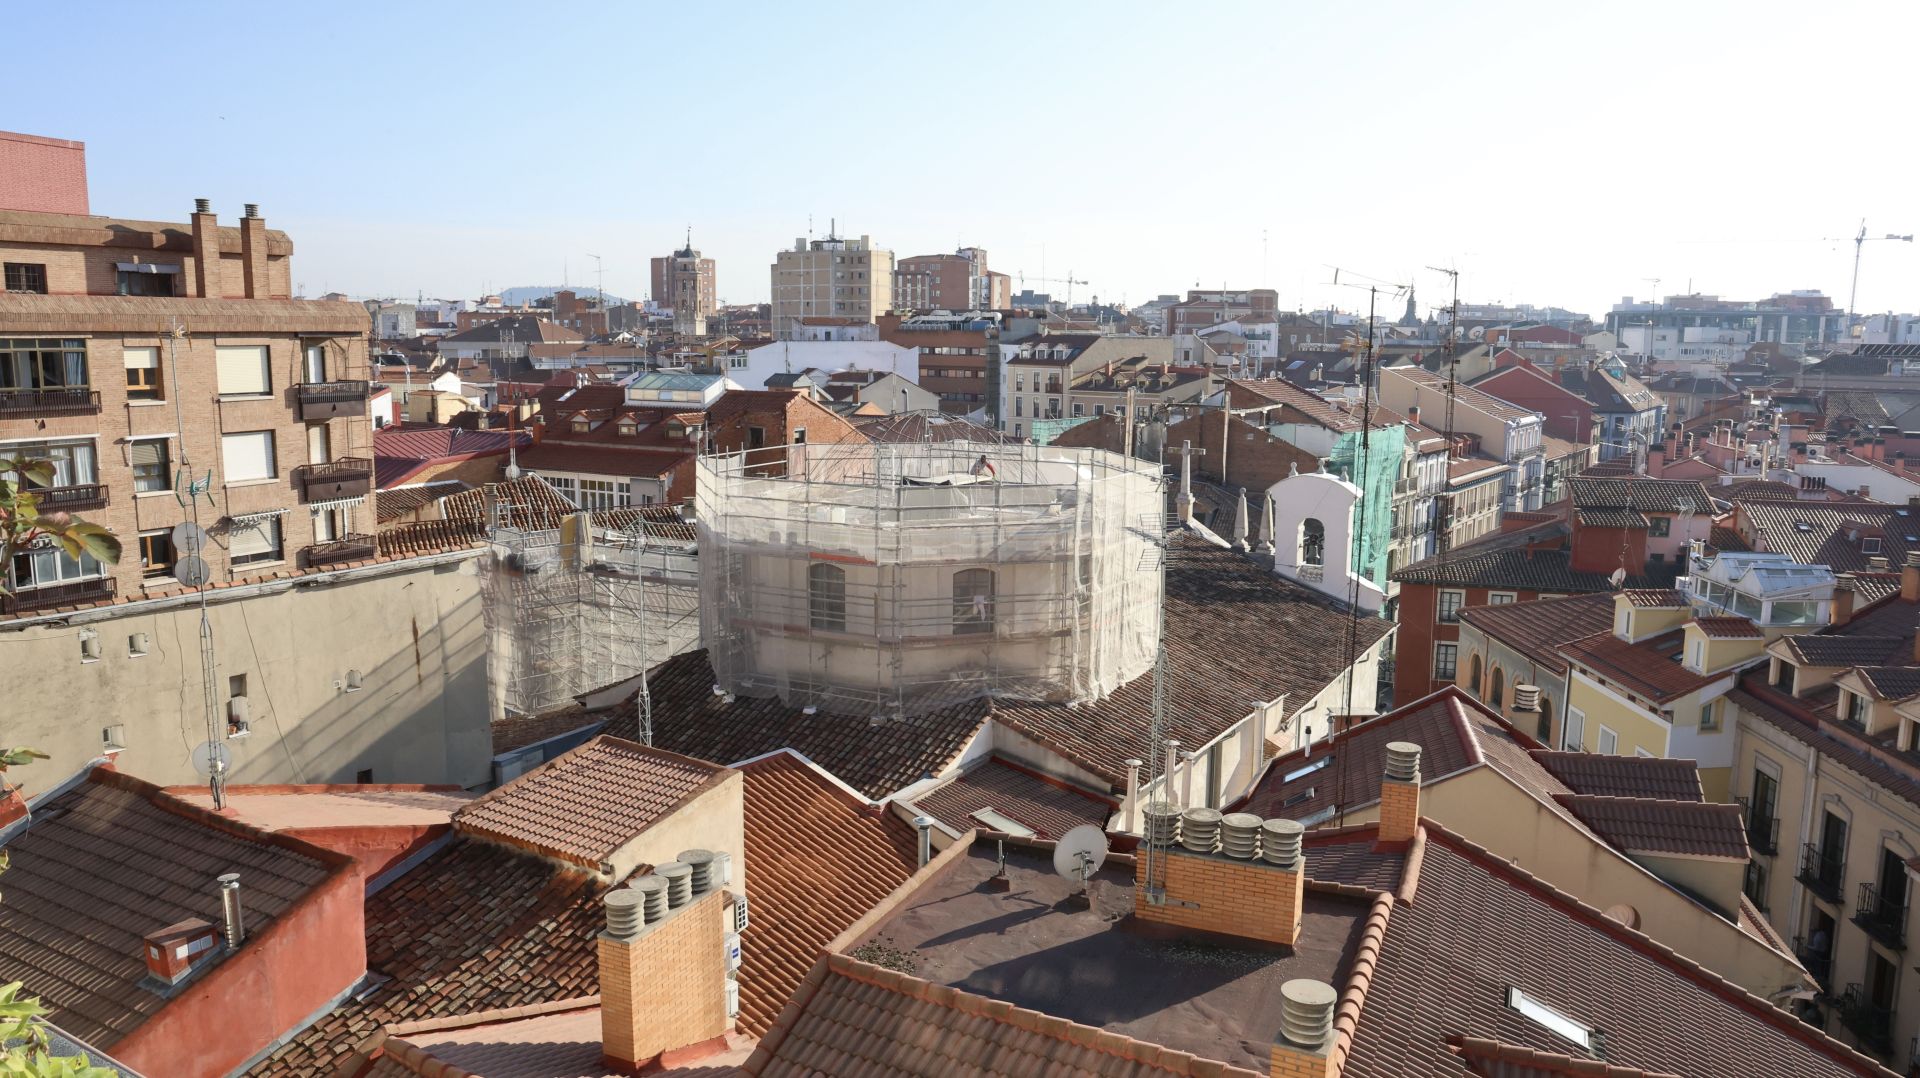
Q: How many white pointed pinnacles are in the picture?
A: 2